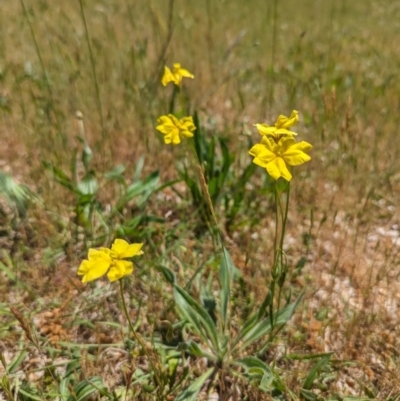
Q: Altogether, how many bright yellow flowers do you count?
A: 5